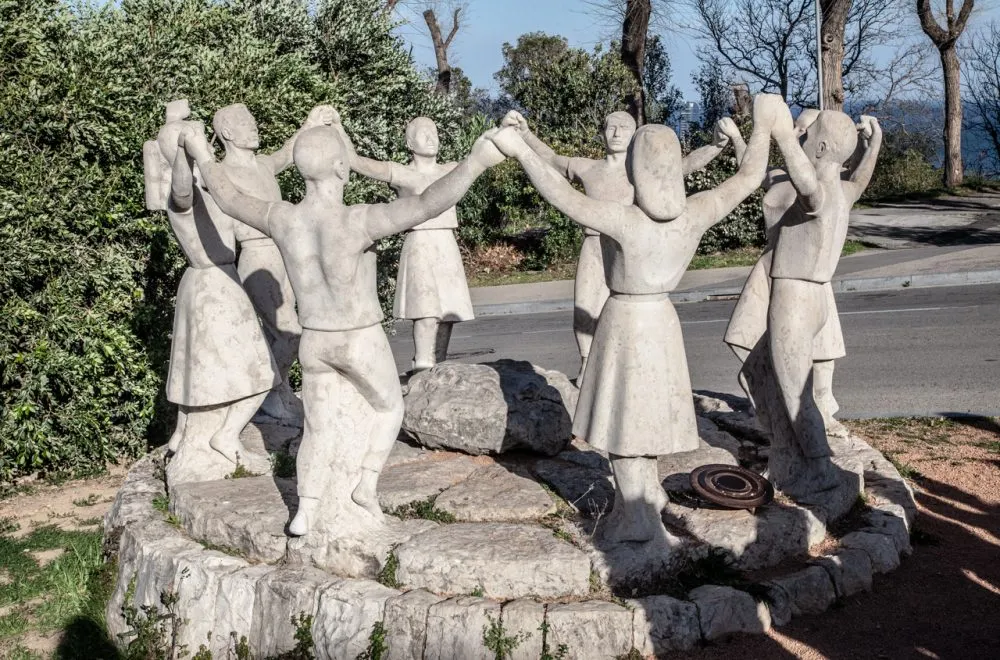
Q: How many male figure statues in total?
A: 4